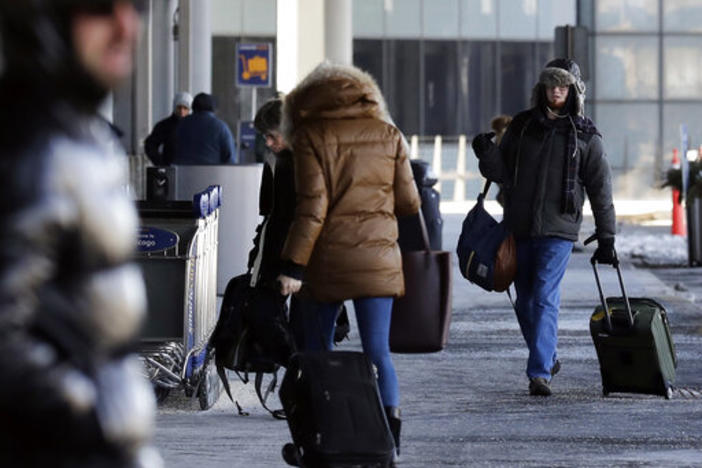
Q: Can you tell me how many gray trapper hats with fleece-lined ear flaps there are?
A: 1